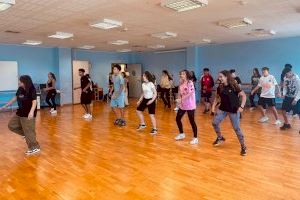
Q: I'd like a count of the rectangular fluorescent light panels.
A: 13